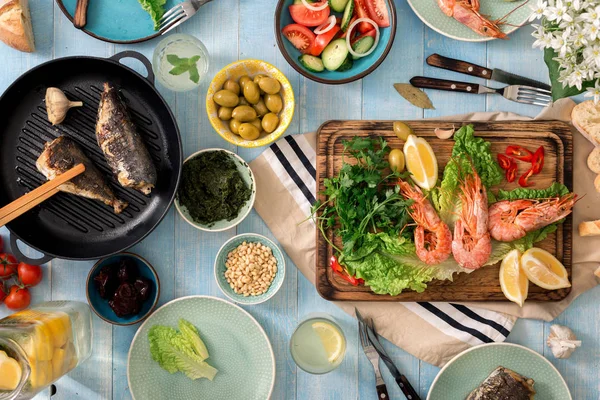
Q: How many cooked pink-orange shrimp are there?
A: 4